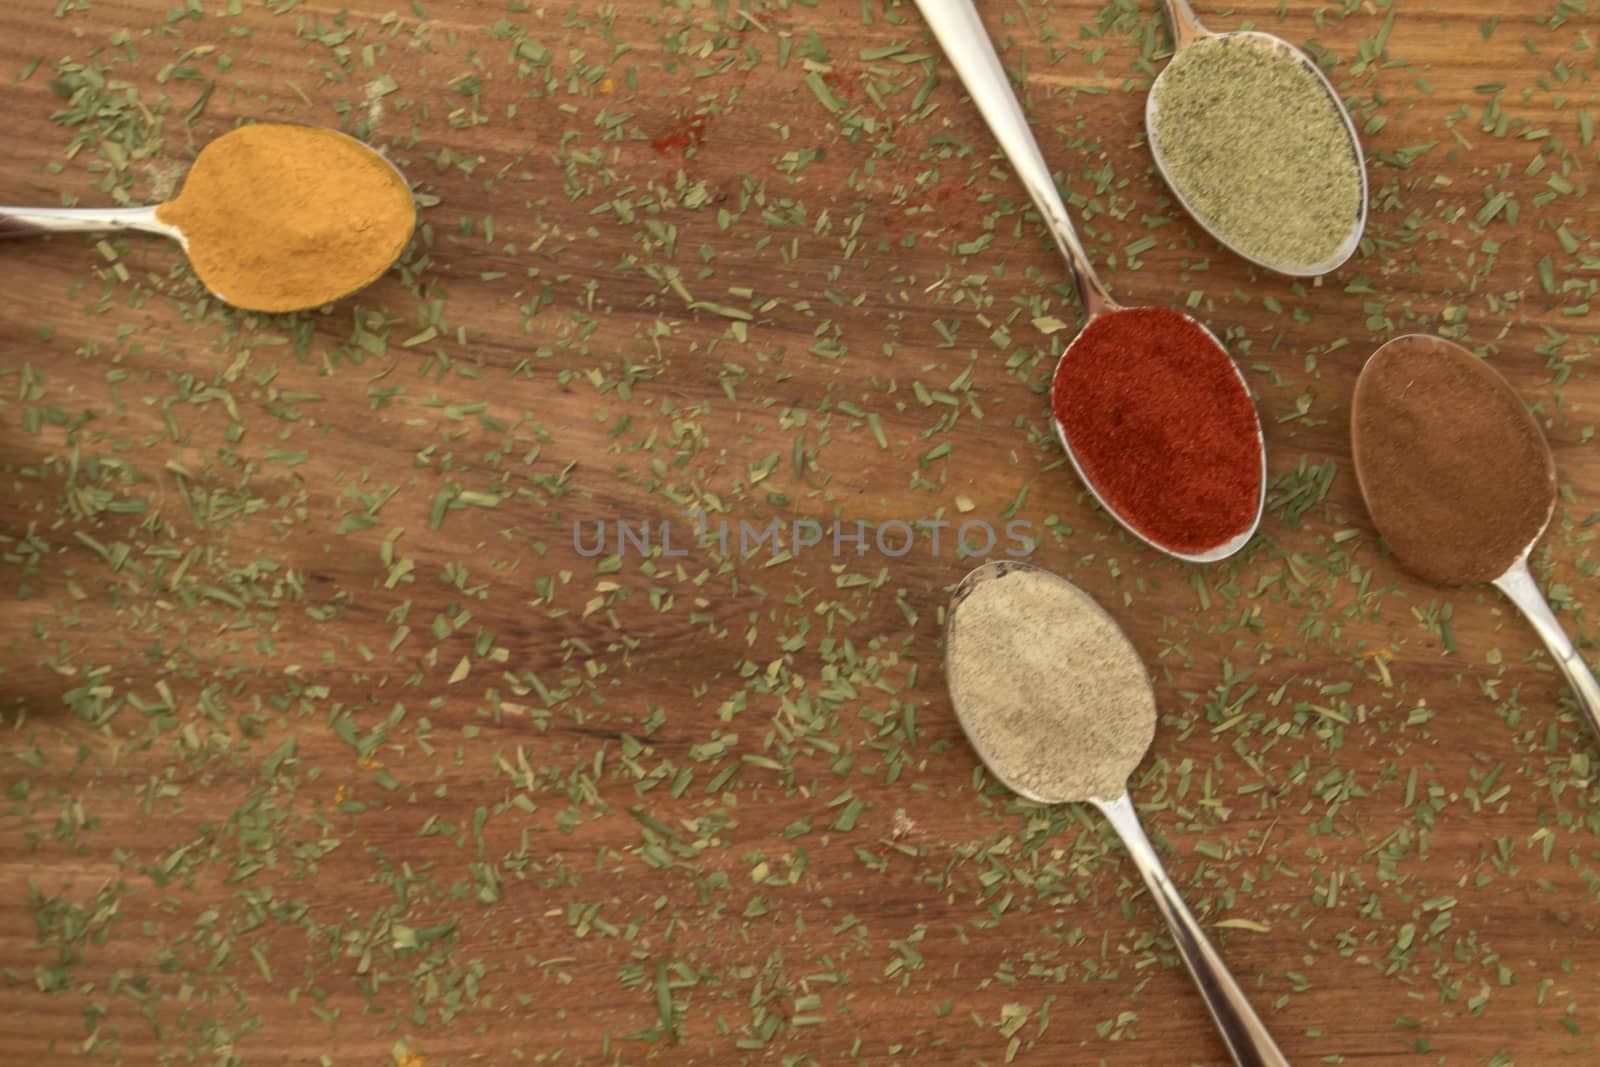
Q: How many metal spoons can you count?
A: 5